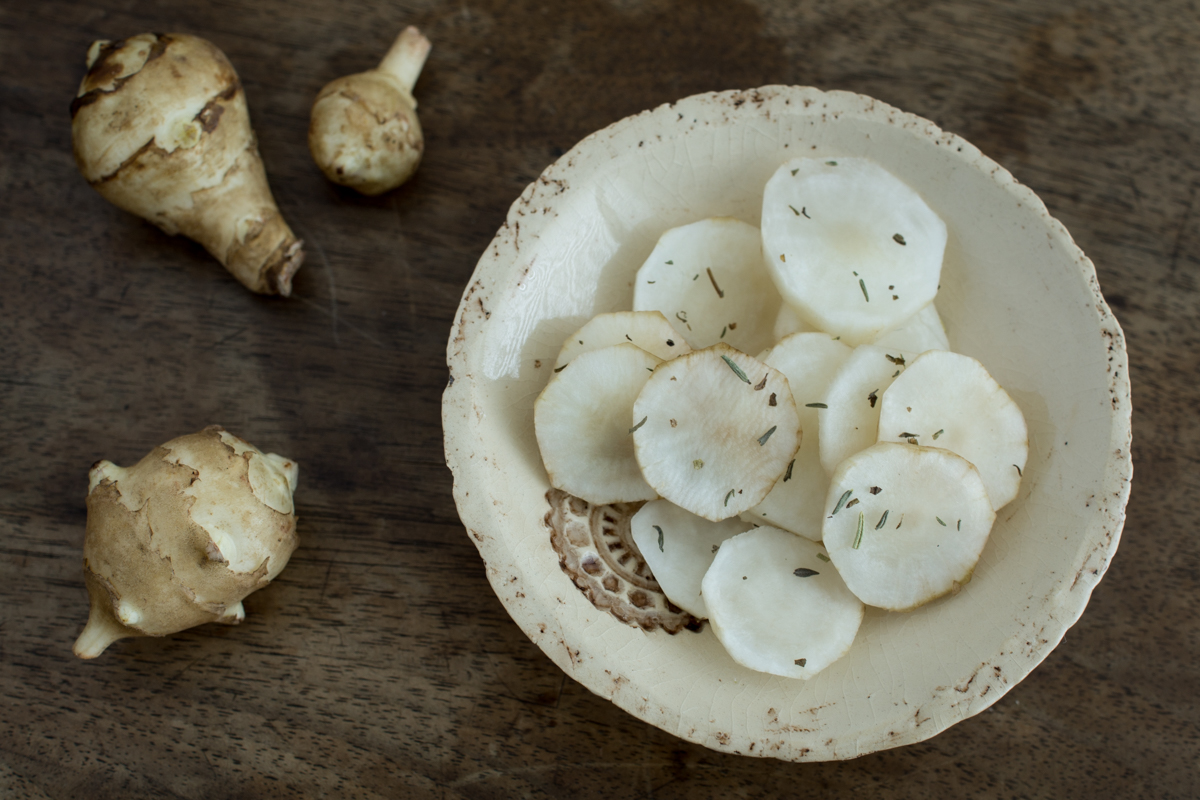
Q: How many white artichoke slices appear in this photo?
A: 12